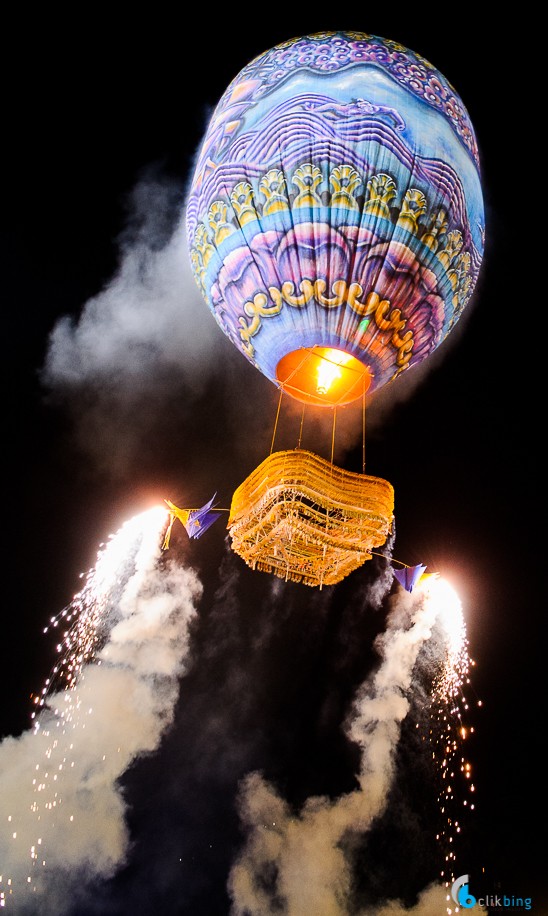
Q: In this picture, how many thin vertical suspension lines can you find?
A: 4